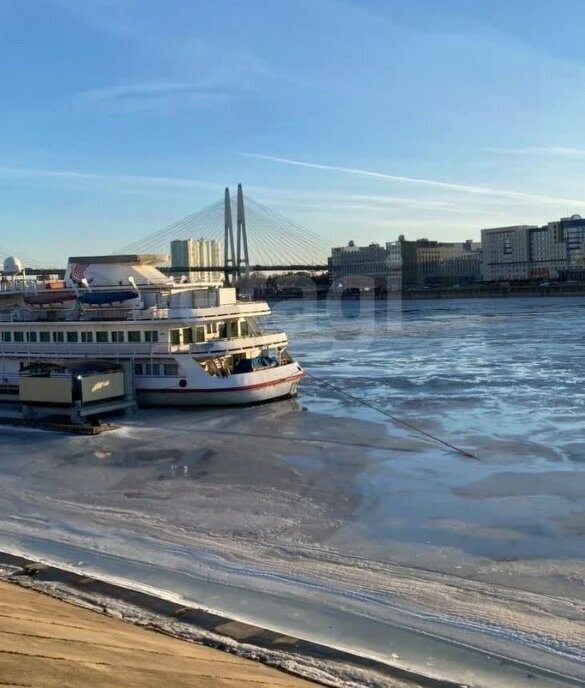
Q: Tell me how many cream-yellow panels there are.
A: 2